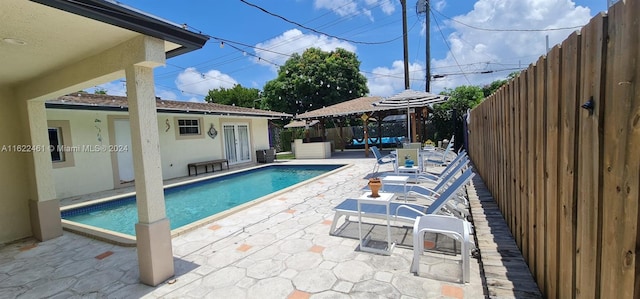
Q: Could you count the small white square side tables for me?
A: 3